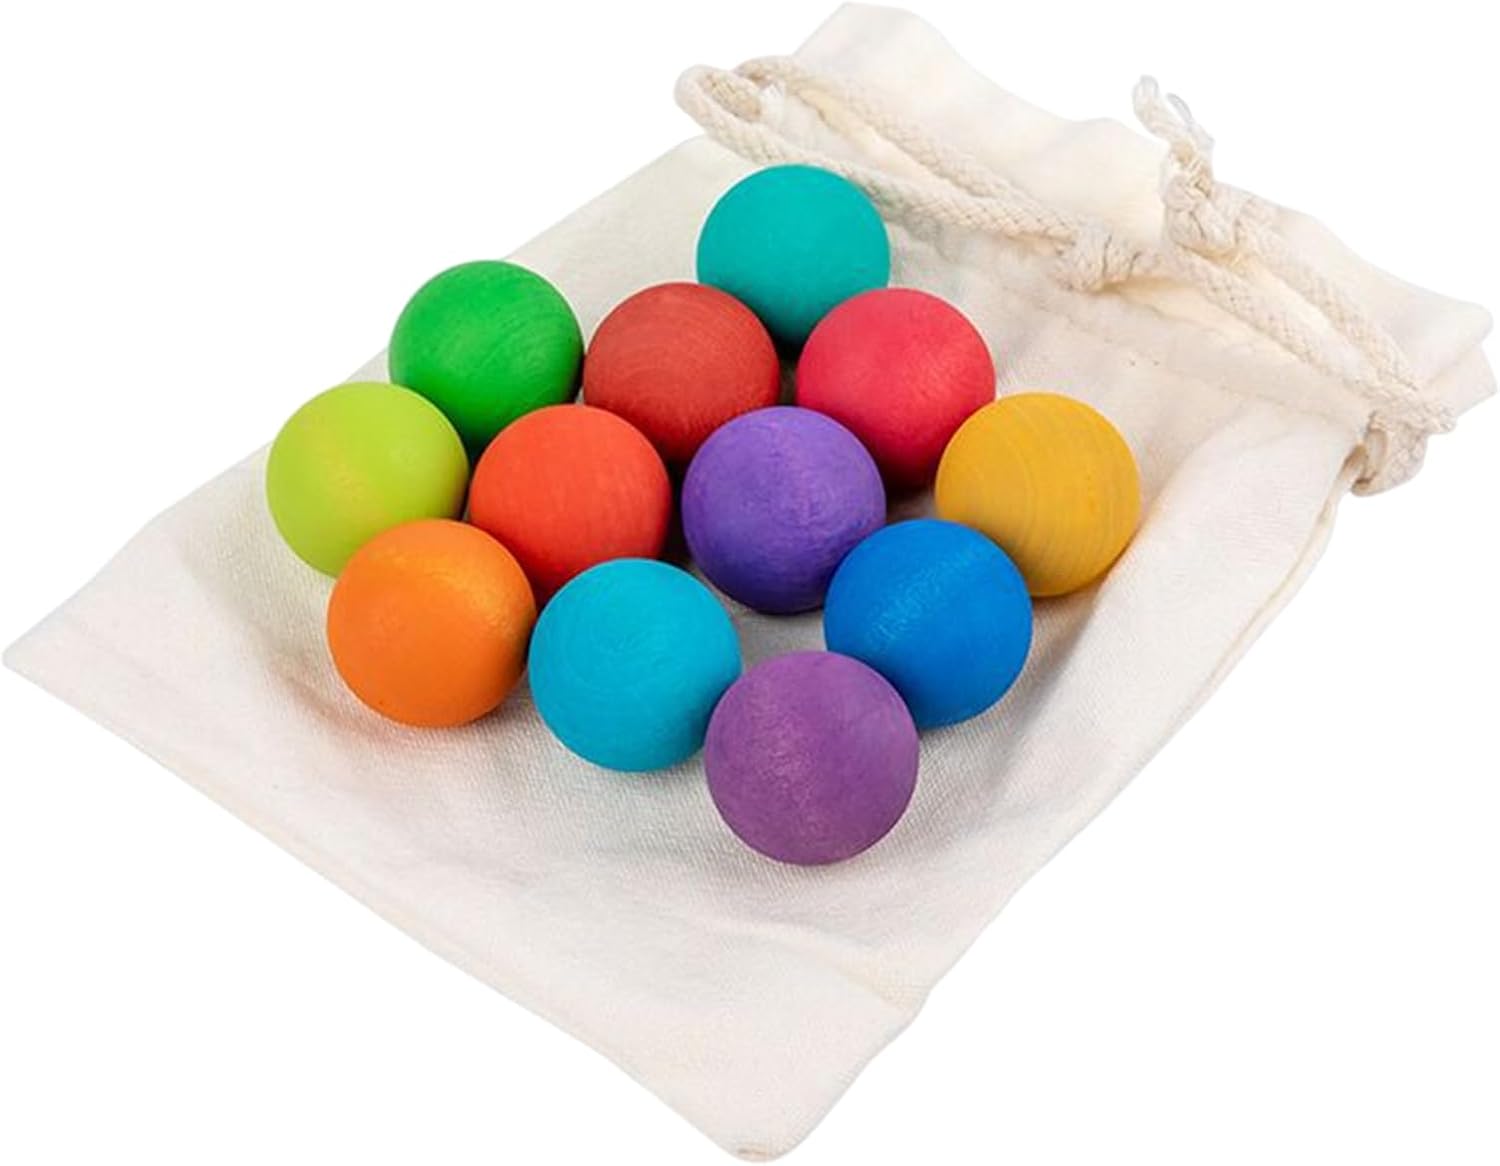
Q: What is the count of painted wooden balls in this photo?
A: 12